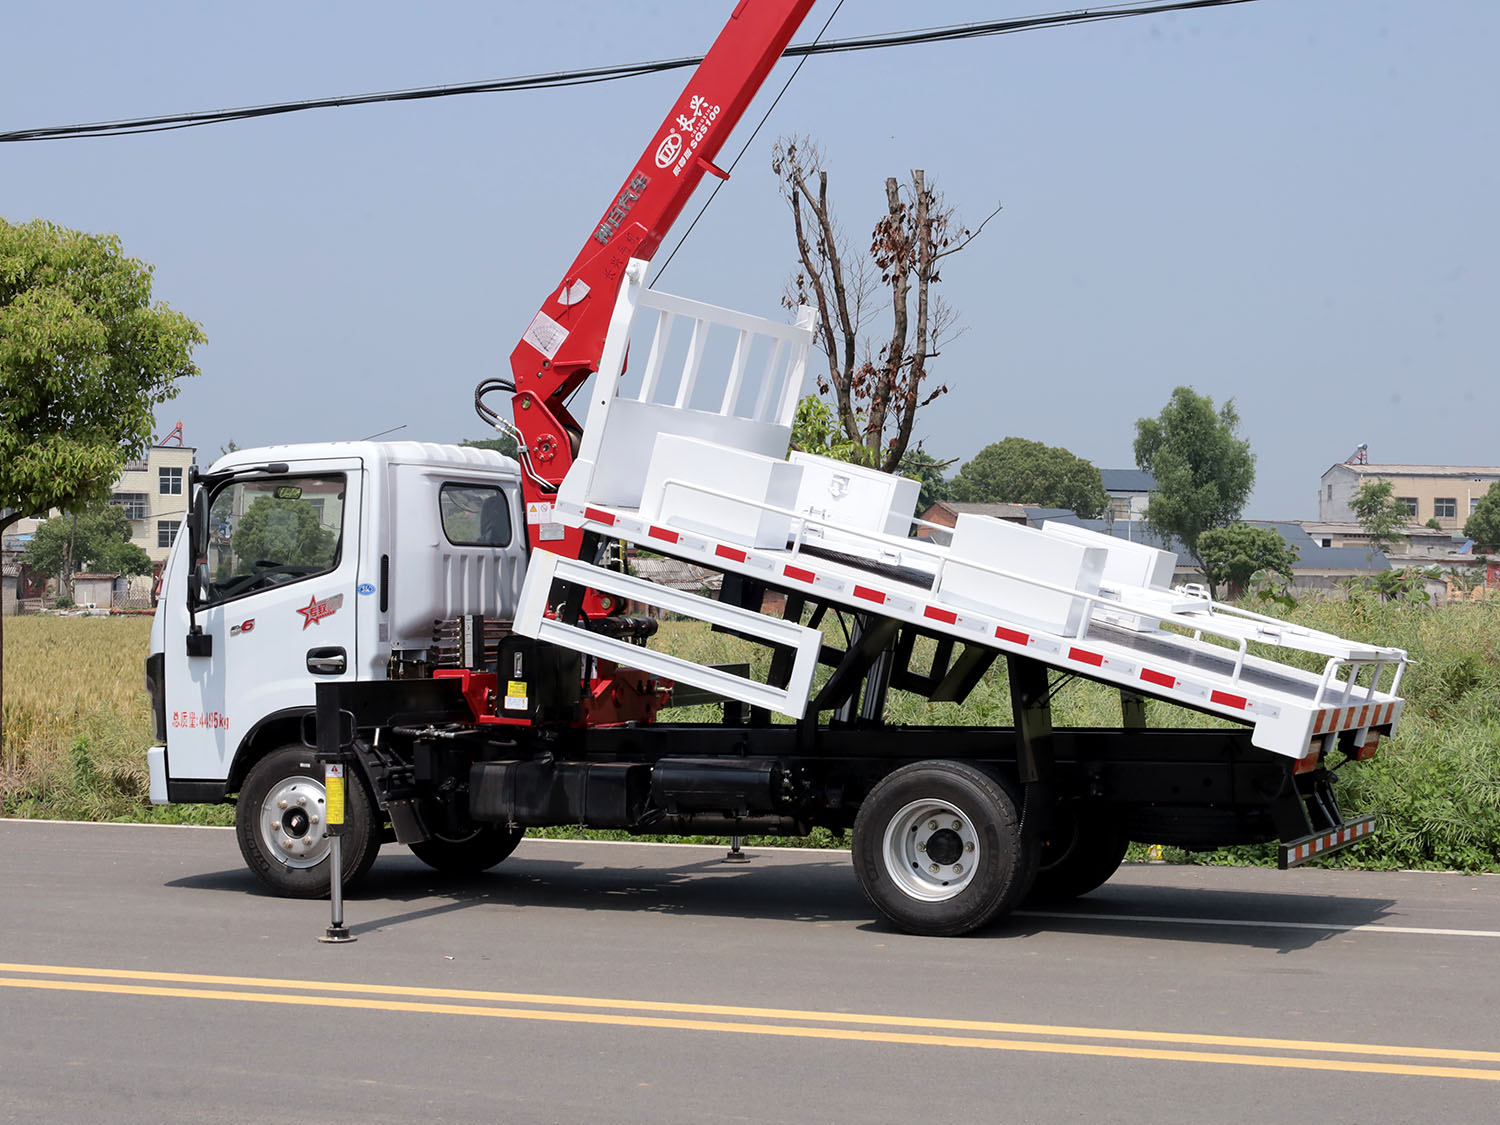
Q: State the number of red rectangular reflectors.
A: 10